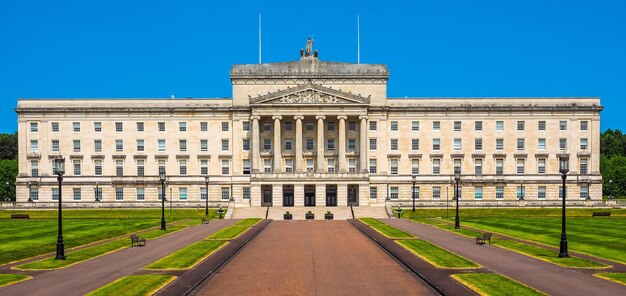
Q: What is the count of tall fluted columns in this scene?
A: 6